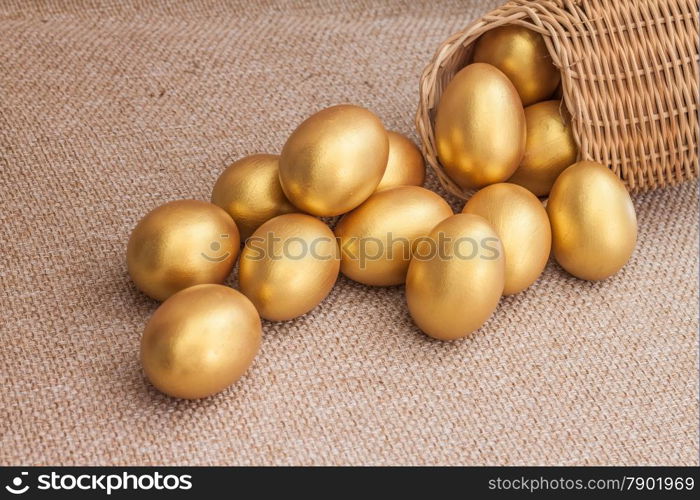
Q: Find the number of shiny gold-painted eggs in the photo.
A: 13